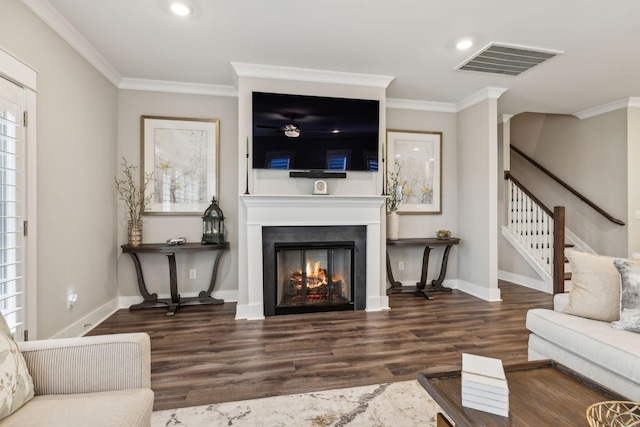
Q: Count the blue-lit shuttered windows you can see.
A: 3